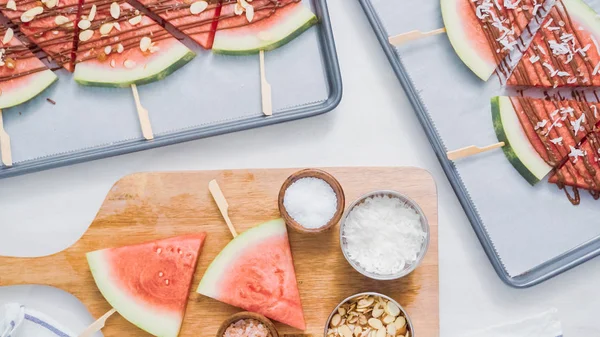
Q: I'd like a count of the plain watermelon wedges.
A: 2